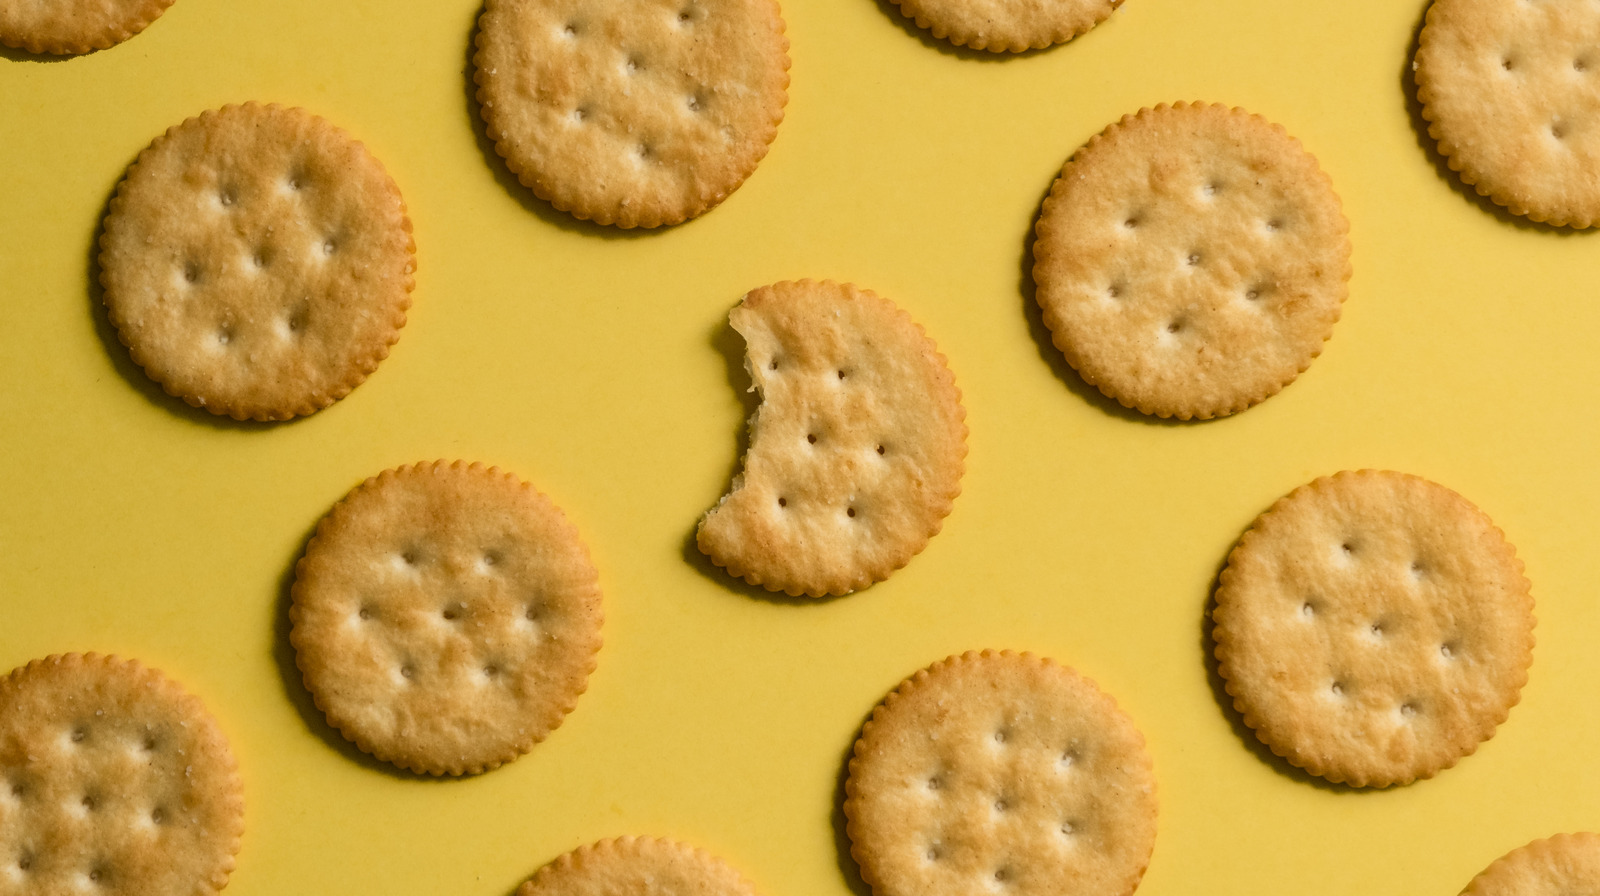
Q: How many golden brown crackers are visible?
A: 13